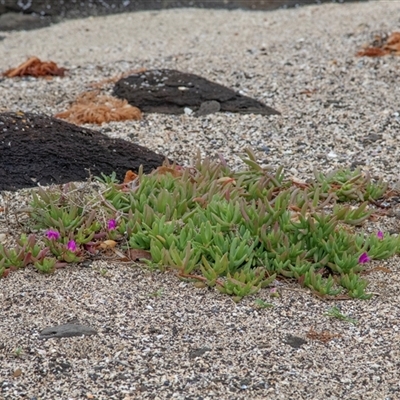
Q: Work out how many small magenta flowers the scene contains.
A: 5